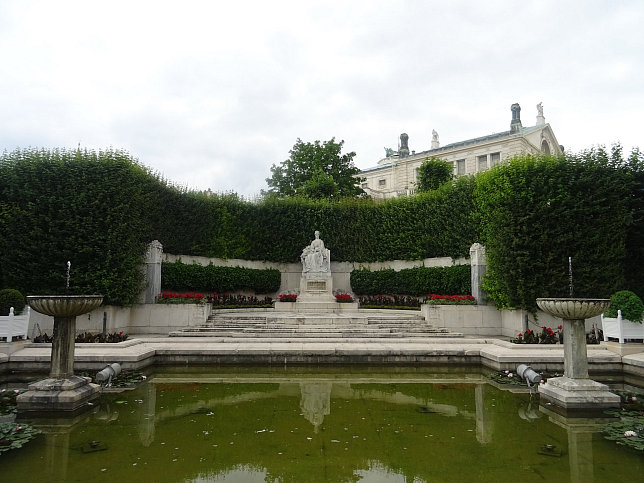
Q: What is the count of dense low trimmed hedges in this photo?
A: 2